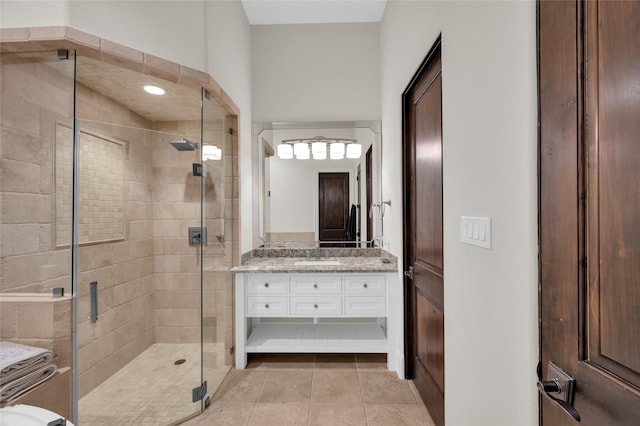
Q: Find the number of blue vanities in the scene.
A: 0